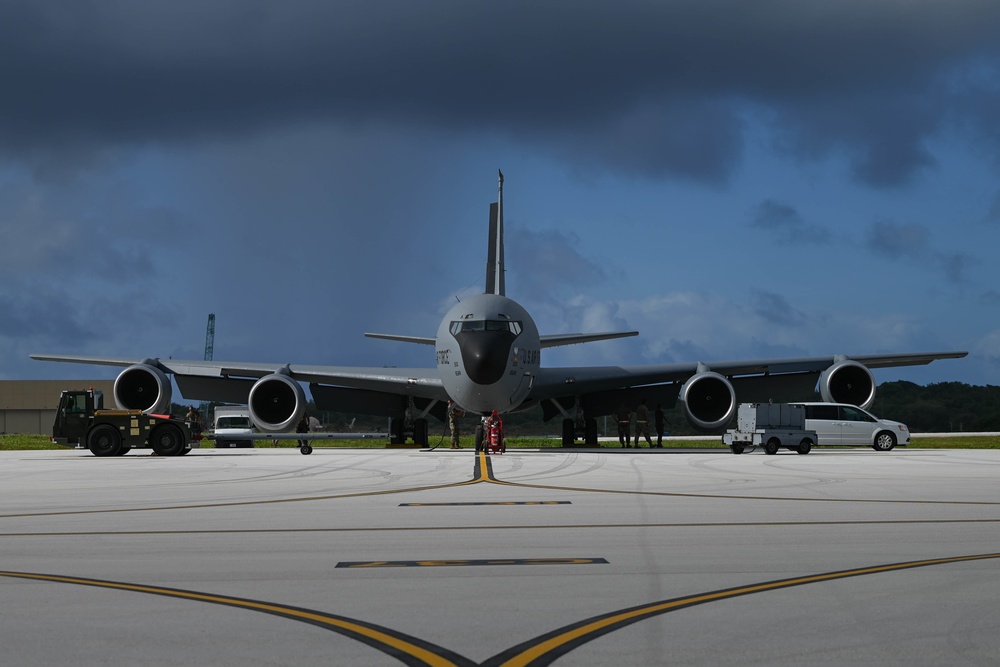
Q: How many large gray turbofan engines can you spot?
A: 4